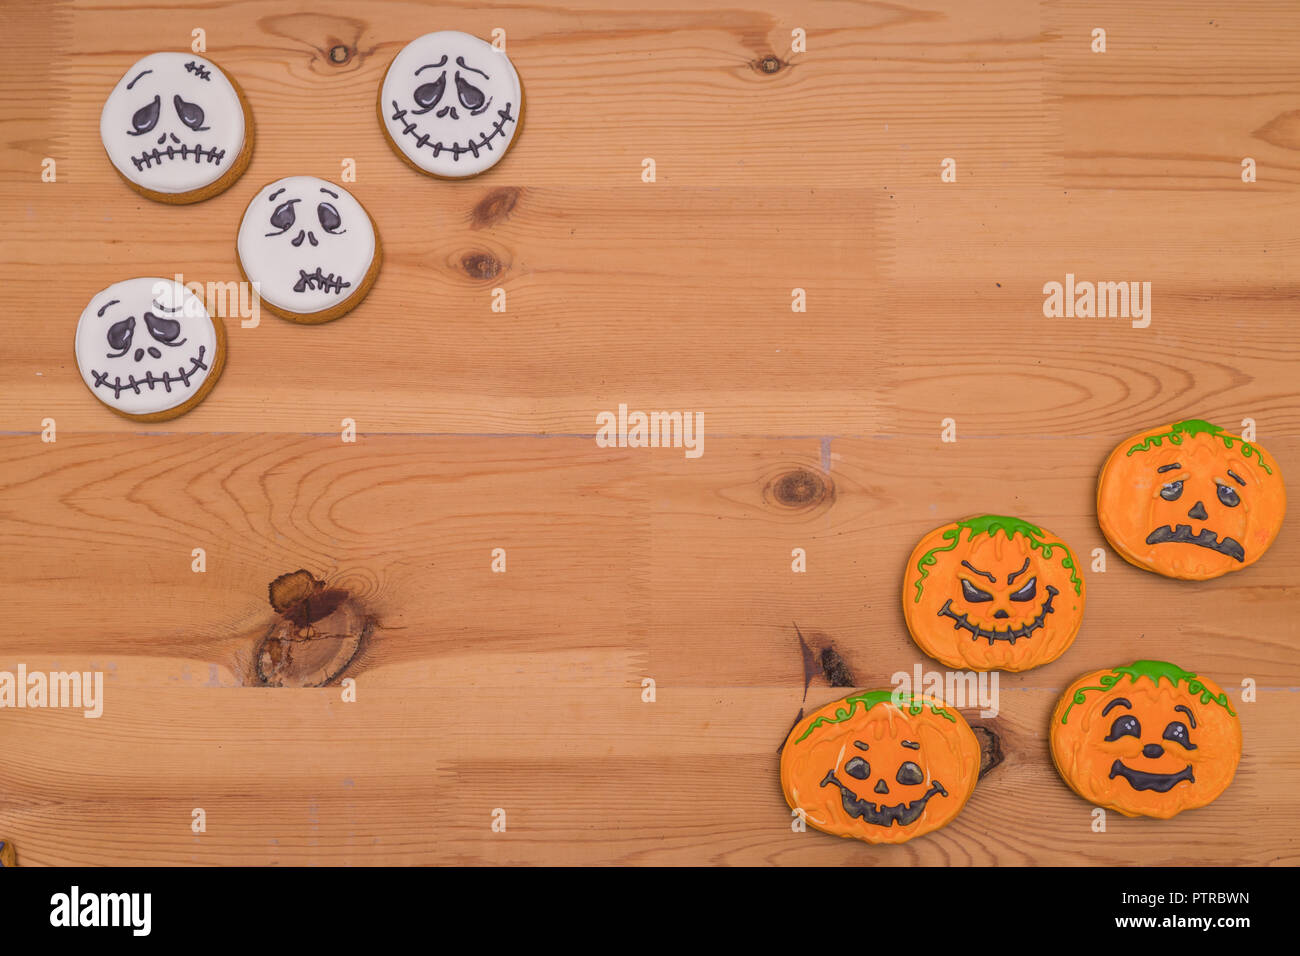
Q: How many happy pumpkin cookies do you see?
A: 2